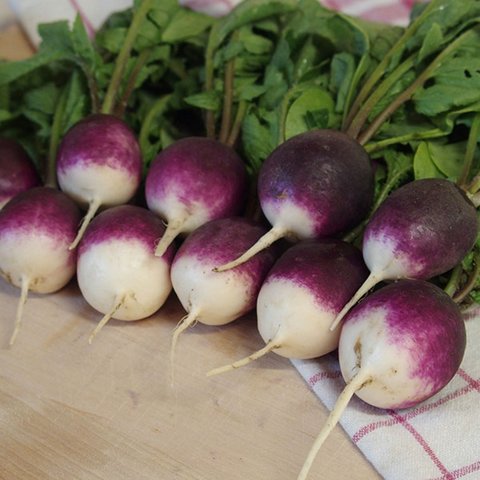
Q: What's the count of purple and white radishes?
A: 10